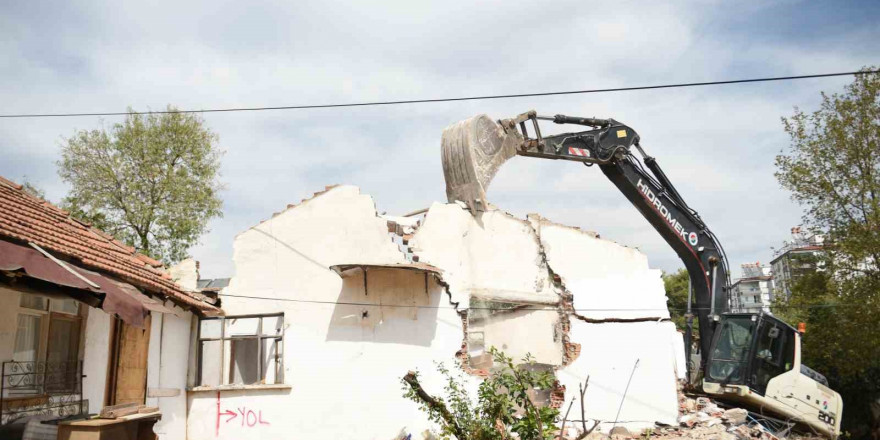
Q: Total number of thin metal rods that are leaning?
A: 1